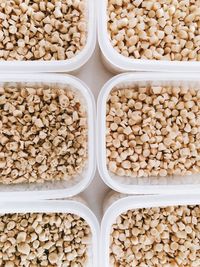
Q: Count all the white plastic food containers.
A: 6